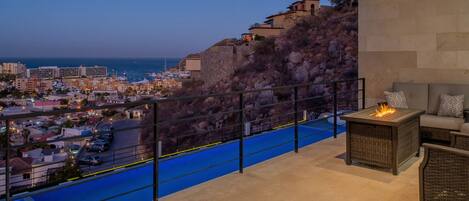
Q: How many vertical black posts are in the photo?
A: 6